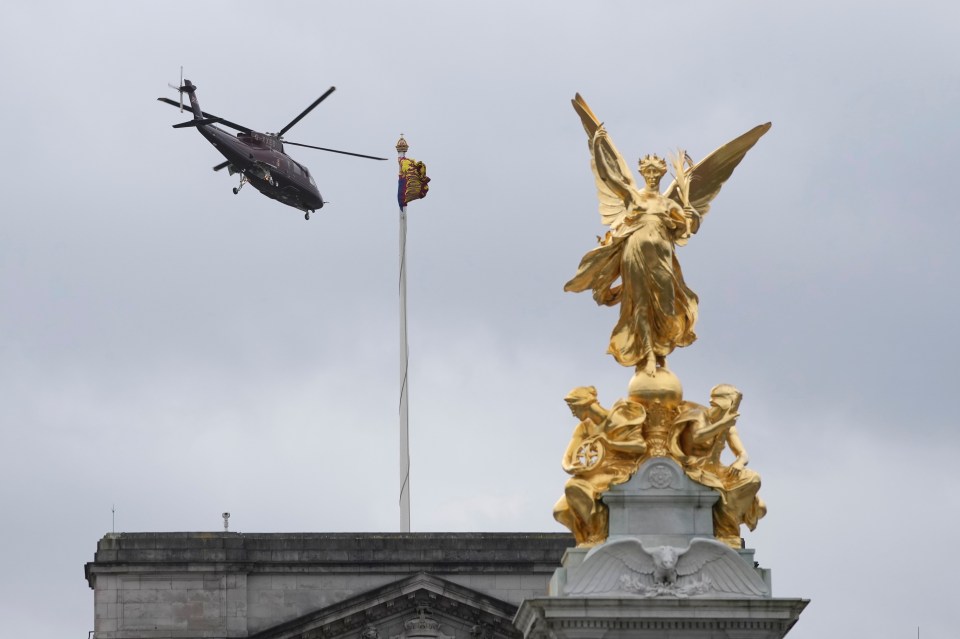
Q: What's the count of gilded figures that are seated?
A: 2